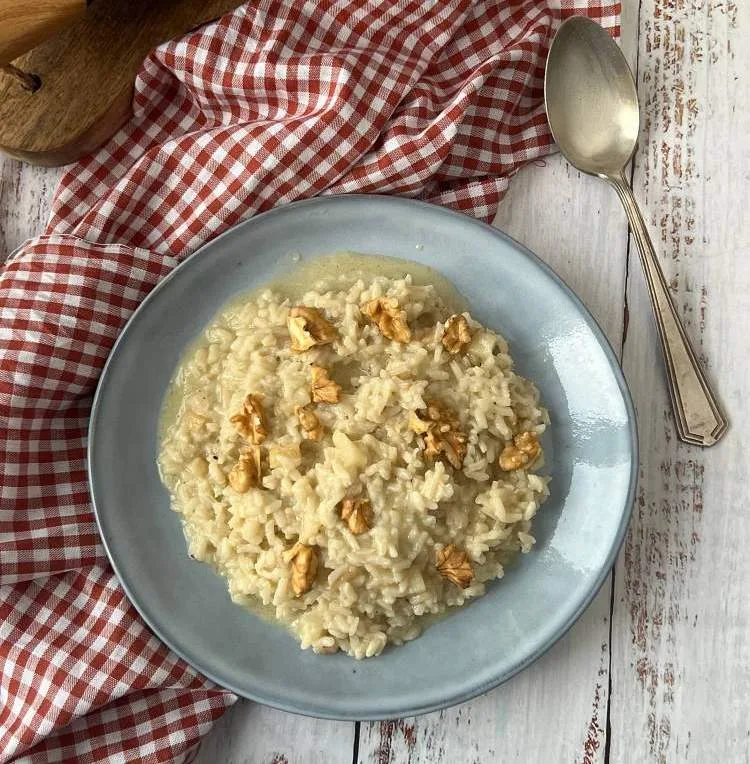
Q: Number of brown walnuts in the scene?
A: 12